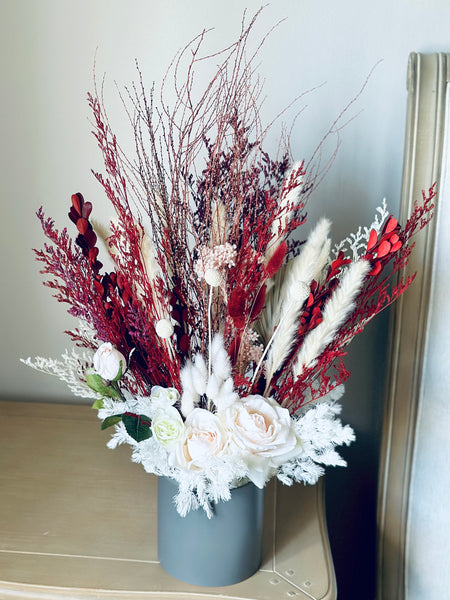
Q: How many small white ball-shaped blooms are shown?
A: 3